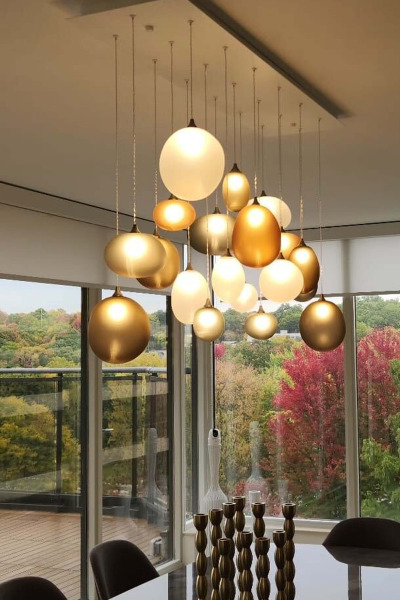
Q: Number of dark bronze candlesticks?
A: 10